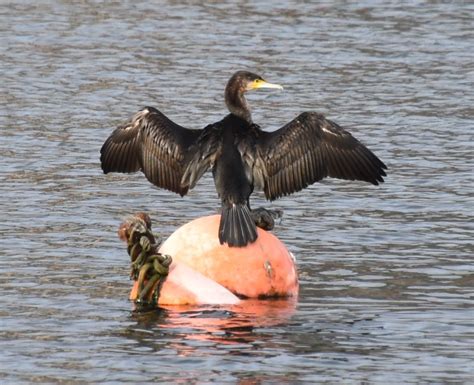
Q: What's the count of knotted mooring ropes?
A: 1